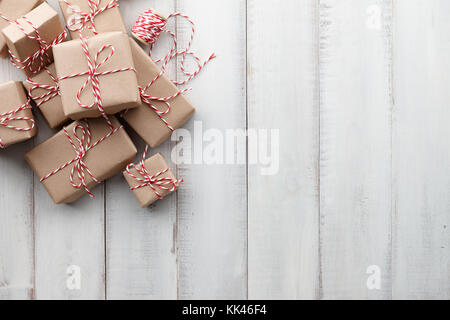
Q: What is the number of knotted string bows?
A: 8